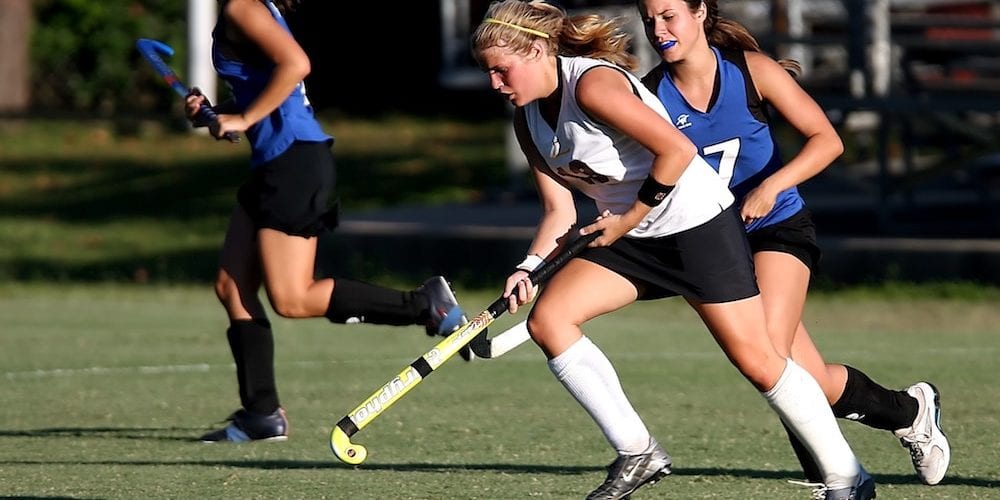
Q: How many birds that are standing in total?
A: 0